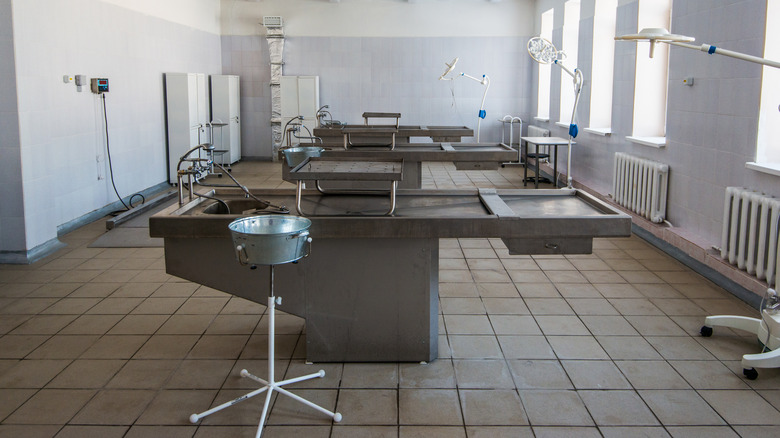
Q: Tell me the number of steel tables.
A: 3